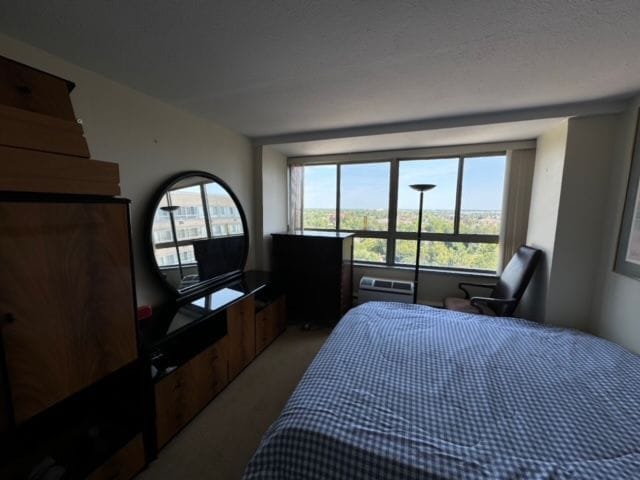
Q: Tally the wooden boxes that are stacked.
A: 3